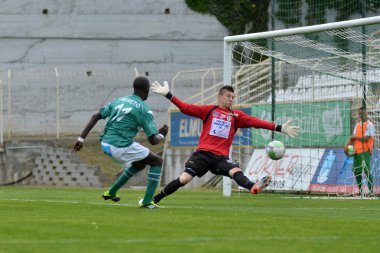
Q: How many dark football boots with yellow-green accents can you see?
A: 2